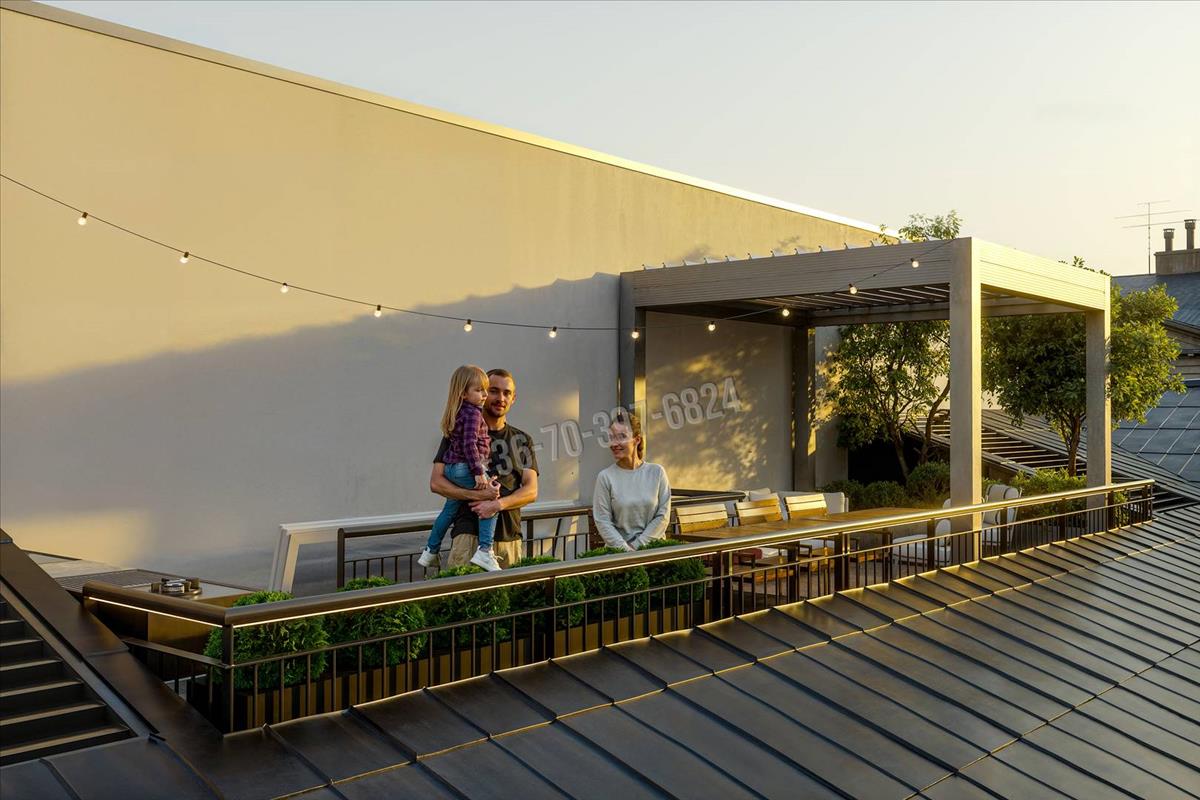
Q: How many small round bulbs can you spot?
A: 11